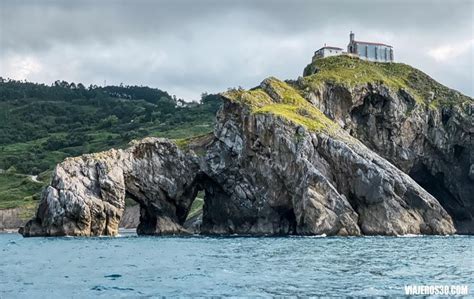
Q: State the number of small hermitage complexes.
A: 1